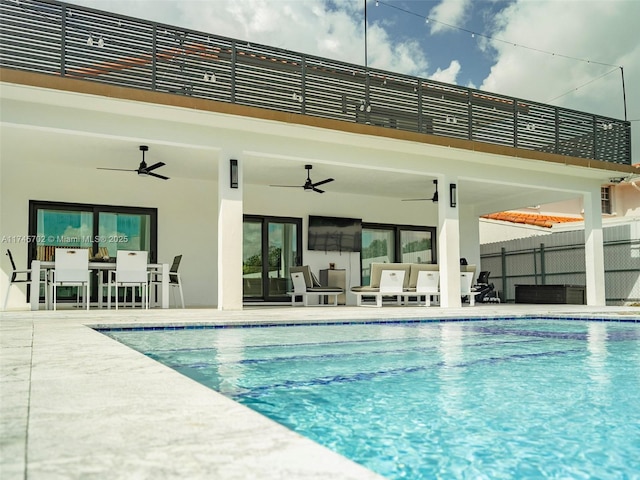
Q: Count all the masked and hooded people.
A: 0